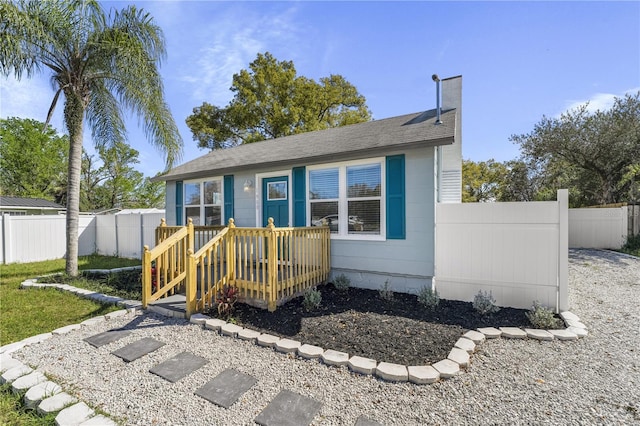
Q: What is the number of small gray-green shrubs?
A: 6